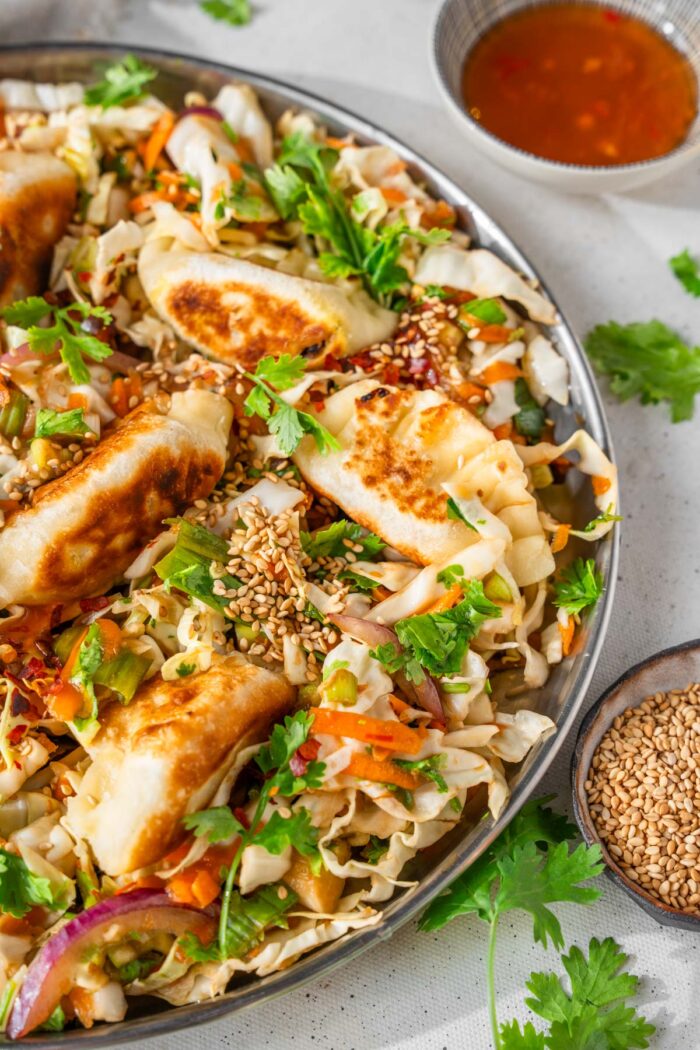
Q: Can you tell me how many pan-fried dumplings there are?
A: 5